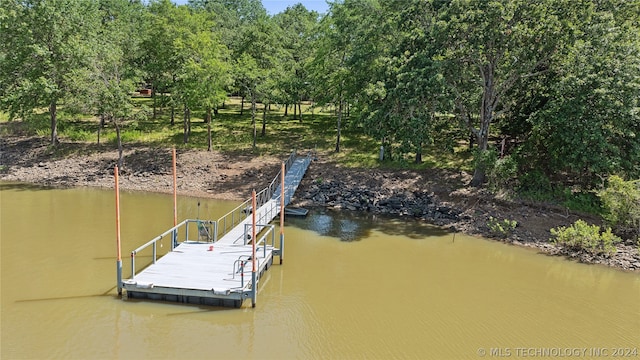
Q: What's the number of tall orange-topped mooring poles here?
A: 4